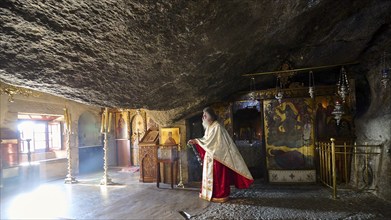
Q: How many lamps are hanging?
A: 6